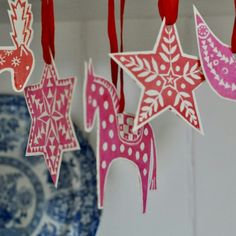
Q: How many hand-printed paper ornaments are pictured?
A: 5